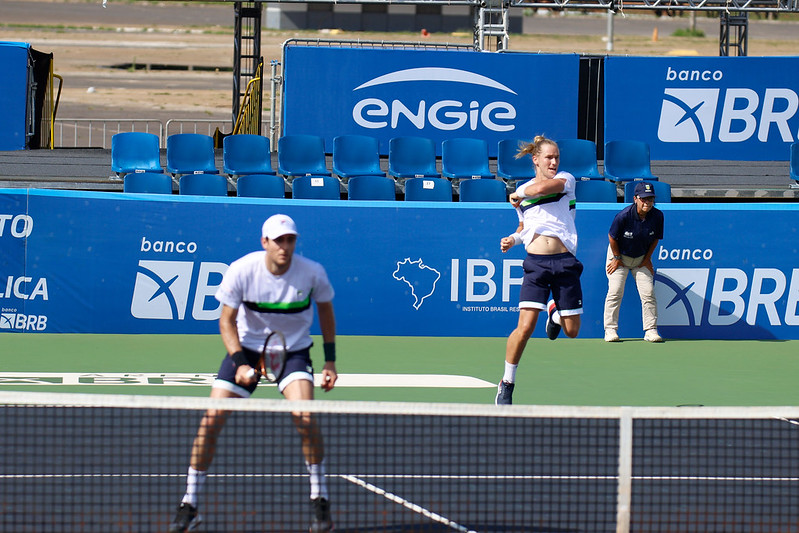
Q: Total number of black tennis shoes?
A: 4